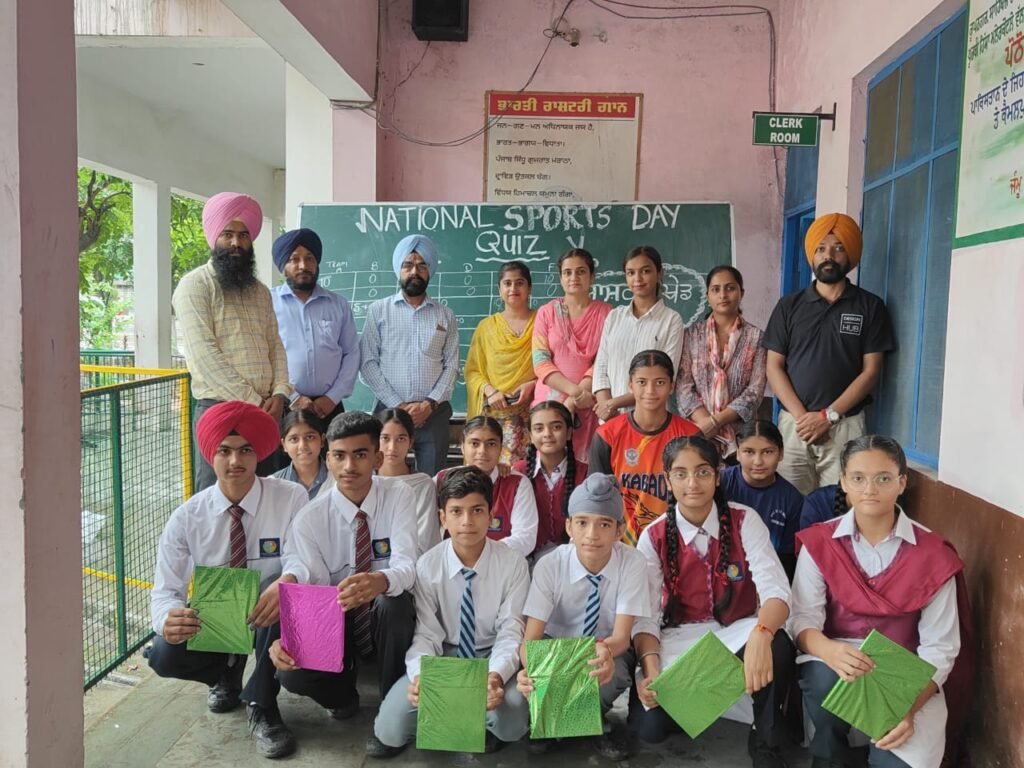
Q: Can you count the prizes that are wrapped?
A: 6